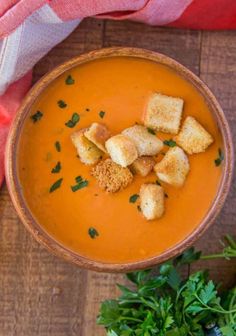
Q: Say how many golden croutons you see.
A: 10